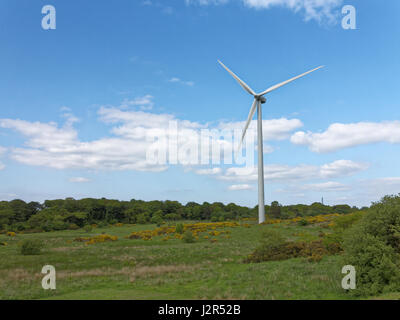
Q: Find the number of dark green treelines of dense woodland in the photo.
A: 1